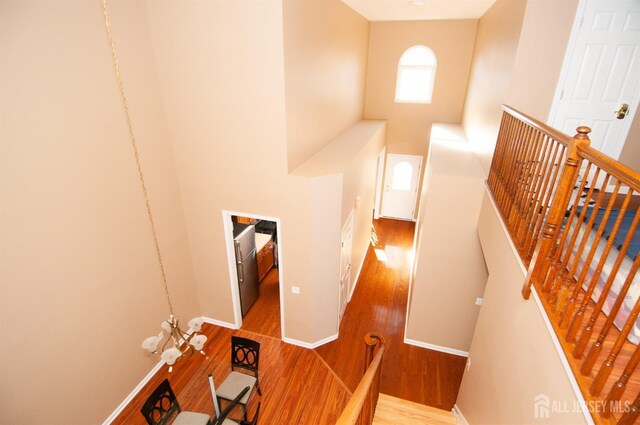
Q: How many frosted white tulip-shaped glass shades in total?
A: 5